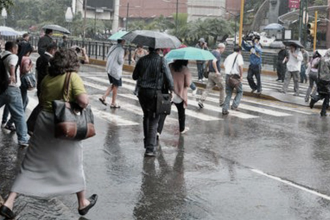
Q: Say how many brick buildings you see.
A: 1